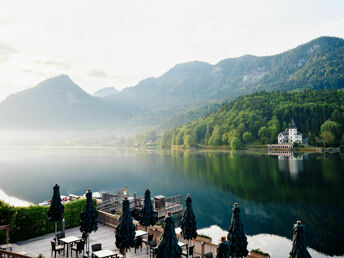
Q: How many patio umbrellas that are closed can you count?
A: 9